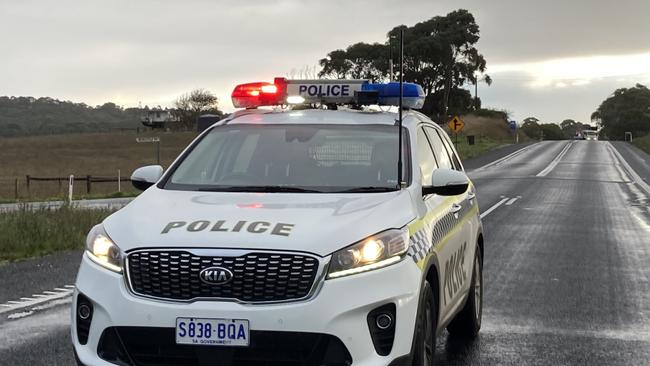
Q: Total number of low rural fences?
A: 1